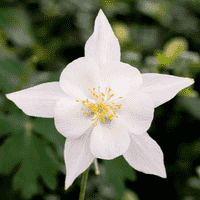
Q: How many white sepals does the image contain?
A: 5